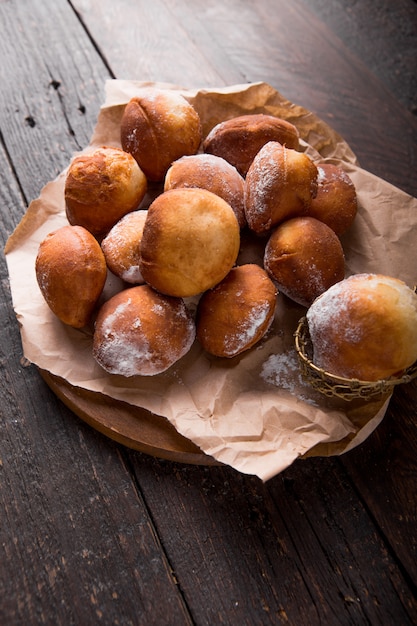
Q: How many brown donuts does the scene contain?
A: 13